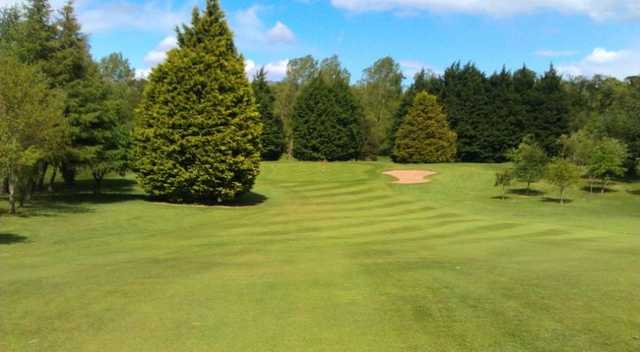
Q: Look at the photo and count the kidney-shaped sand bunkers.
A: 1